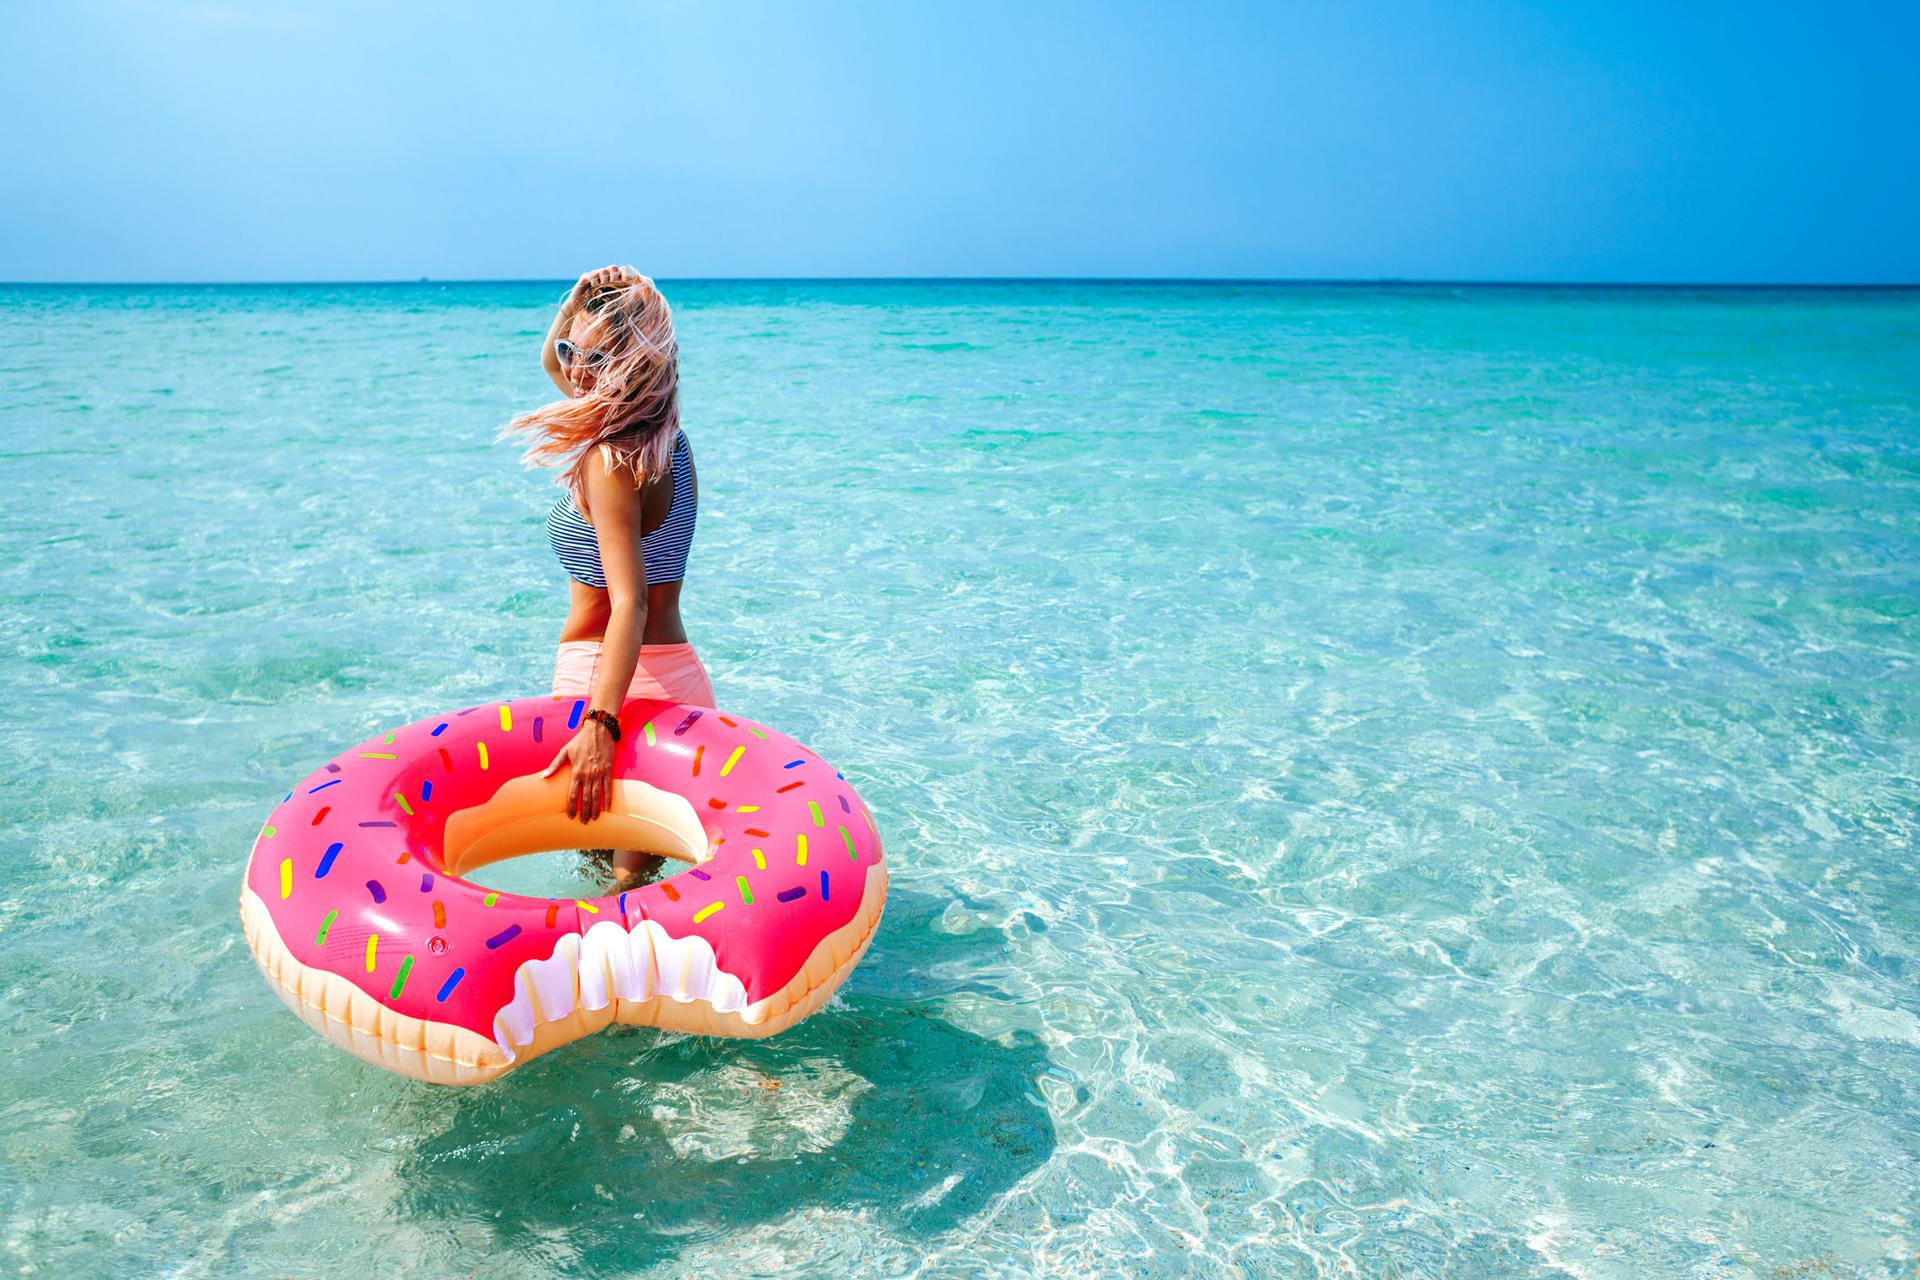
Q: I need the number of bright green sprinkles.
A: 12